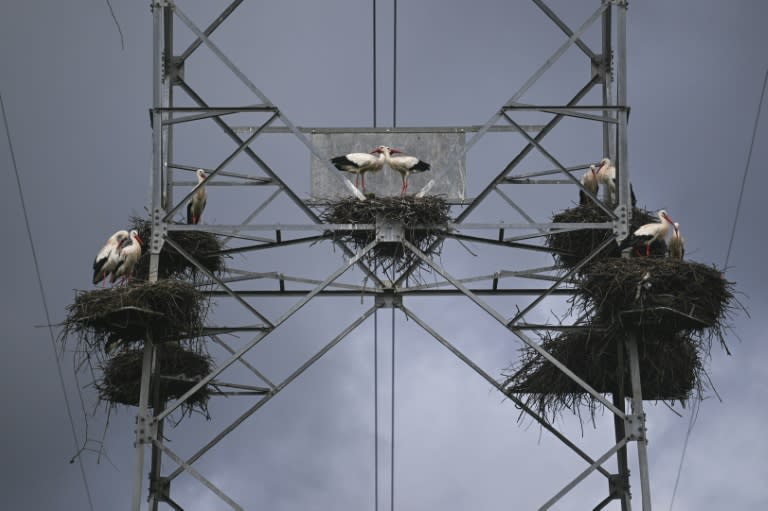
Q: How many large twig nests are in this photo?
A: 7